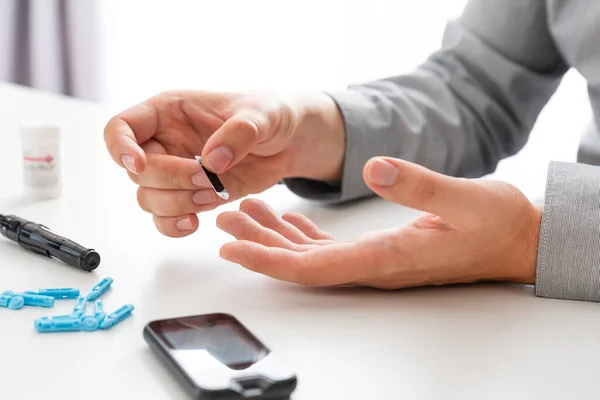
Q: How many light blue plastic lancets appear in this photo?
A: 8